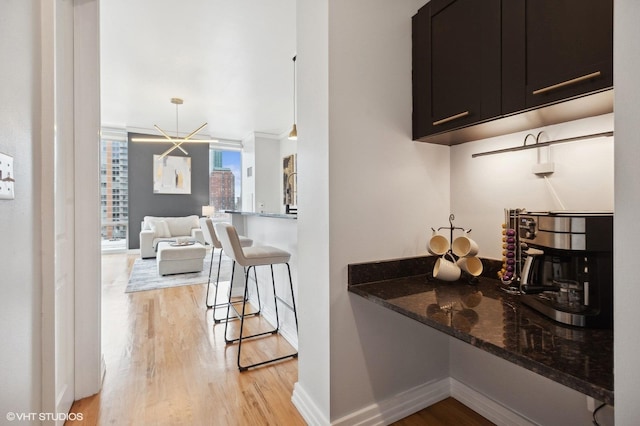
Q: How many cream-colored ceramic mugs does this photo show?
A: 4